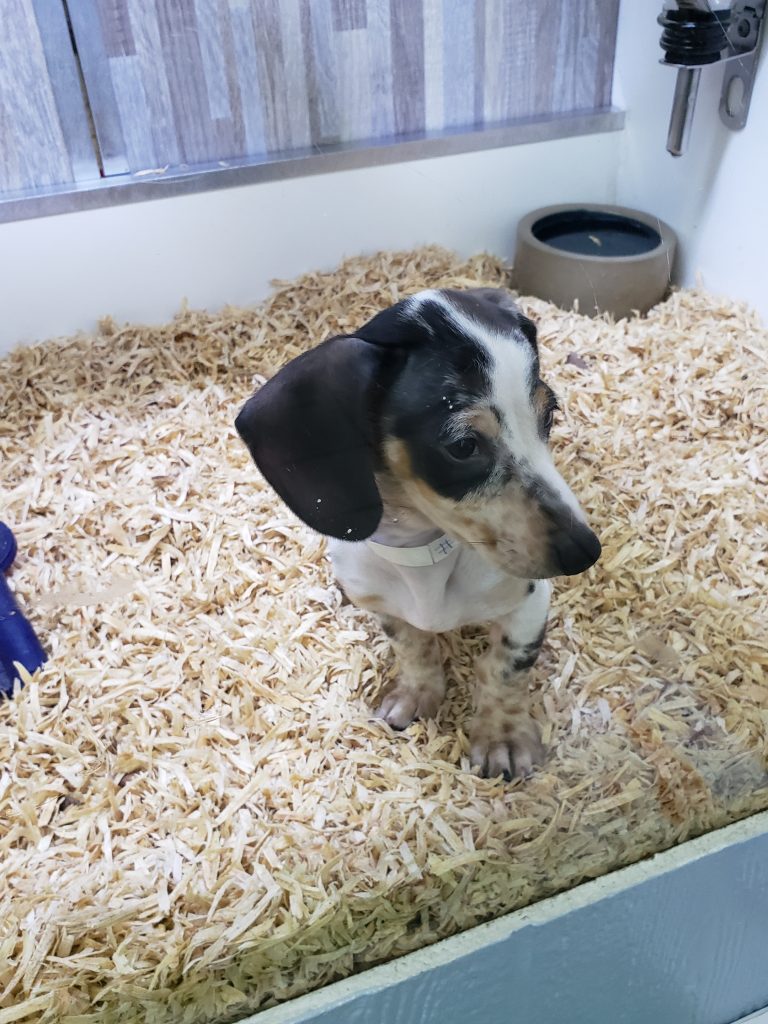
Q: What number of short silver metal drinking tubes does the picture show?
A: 1